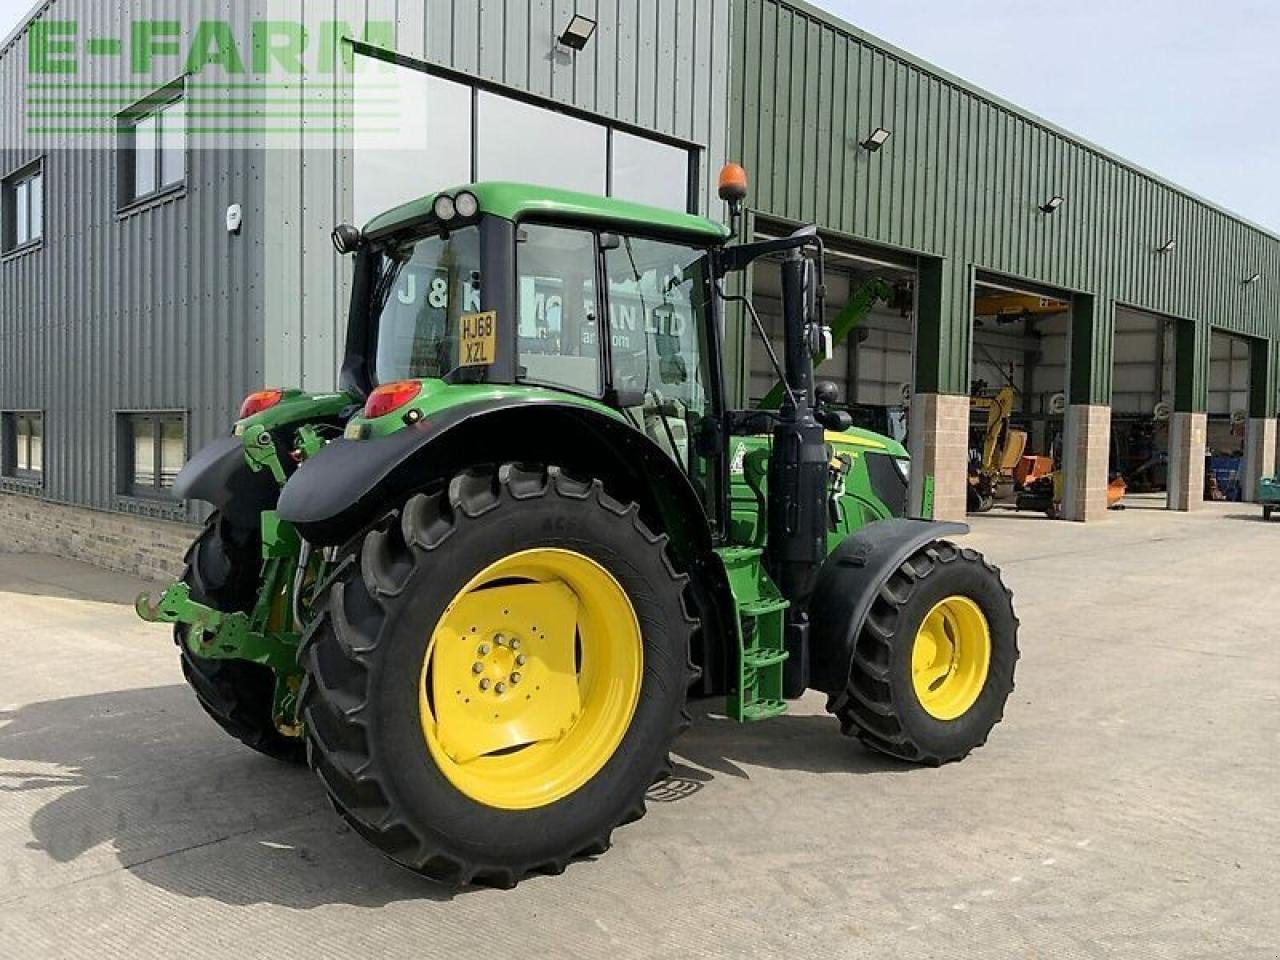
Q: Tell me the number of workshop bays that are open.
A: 4